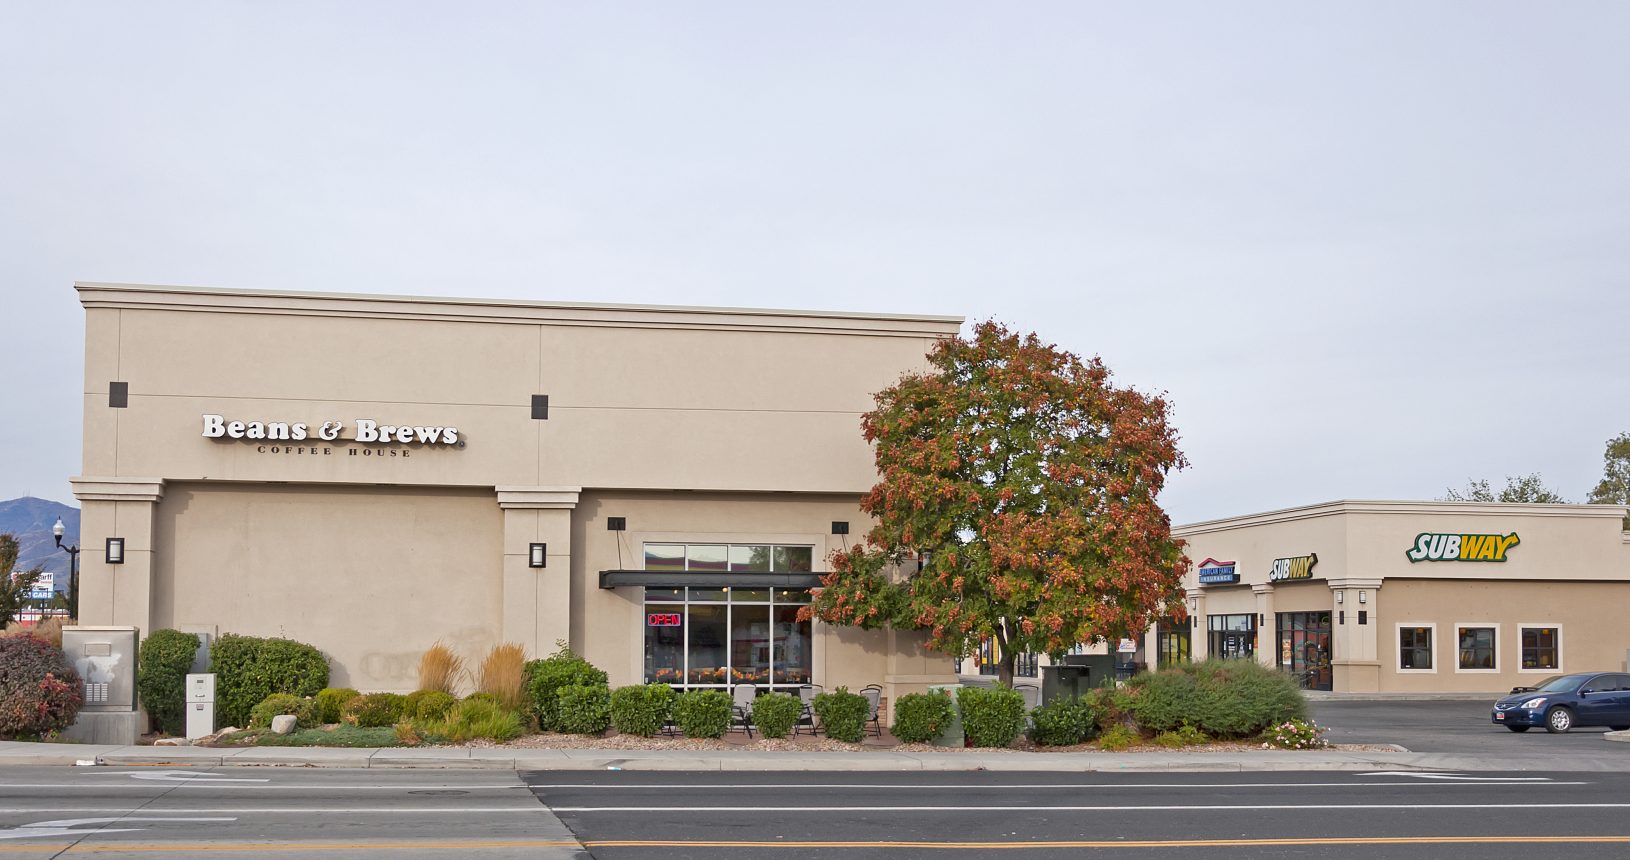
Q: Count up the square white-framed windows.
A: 3